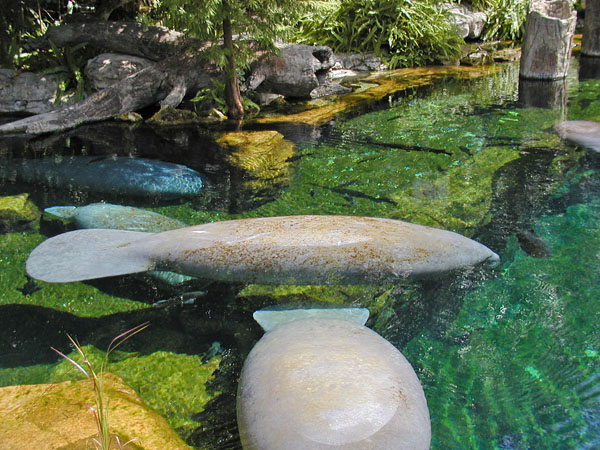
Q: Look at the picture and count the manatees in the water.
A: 5